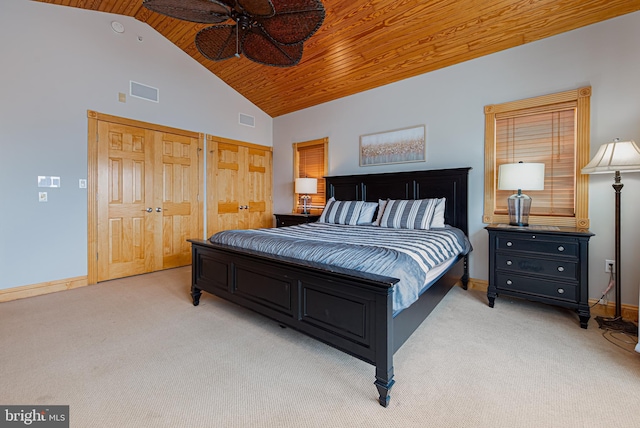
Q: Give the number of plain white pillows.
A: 2